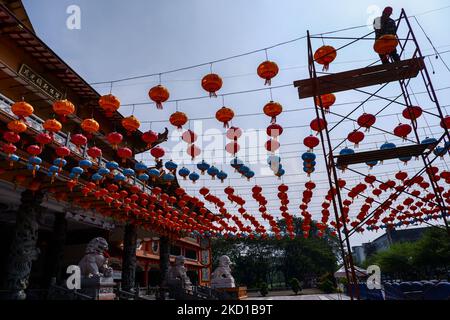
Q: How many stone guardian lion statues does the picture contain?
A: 3